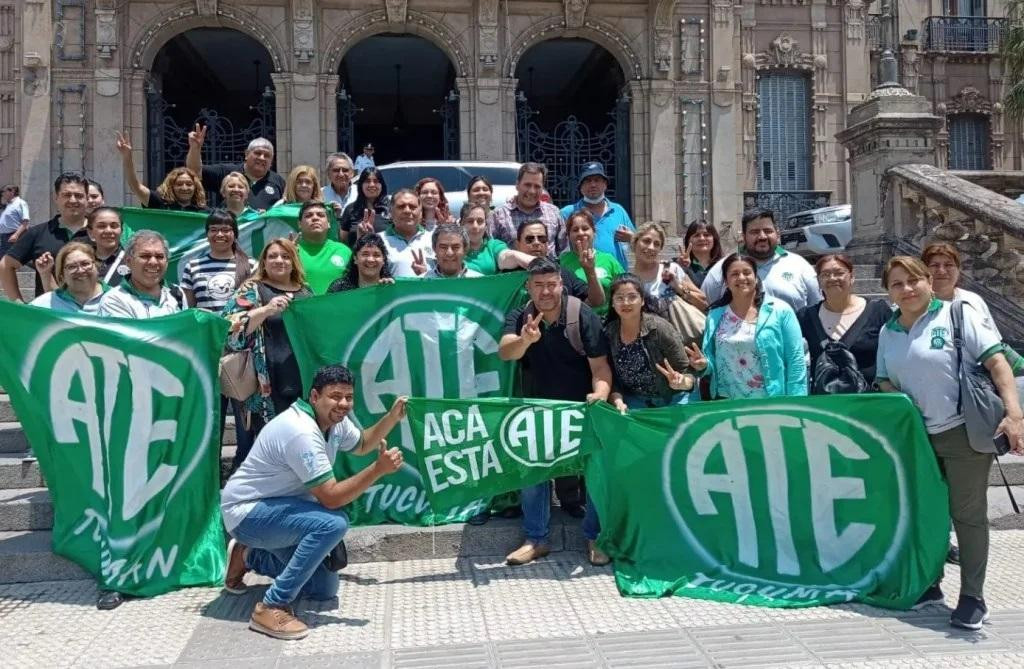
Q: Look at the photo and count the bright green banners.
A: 5